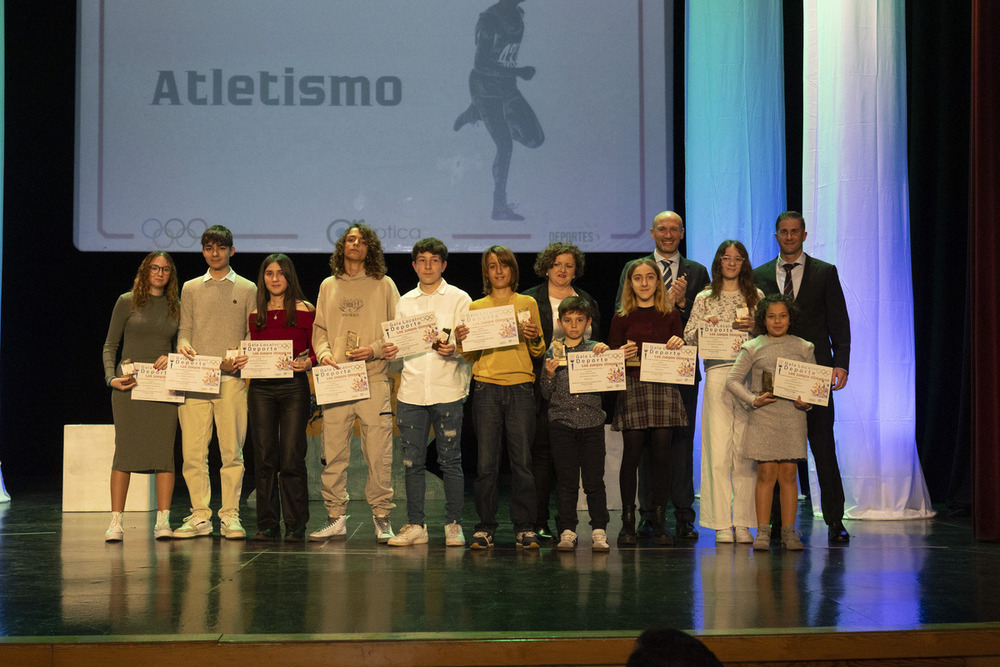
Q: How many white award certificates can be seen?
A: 10